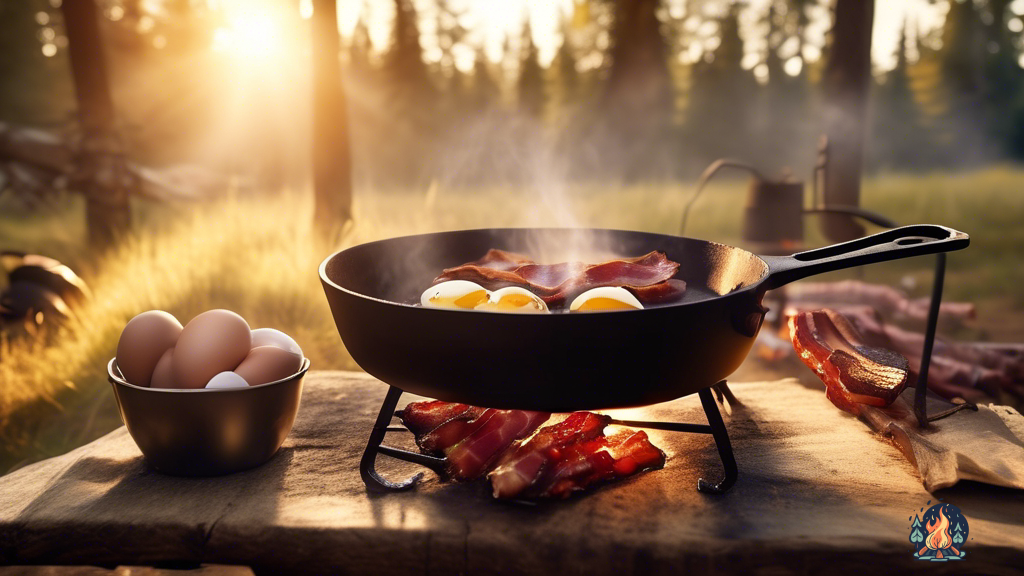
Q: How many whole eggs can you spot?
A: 6